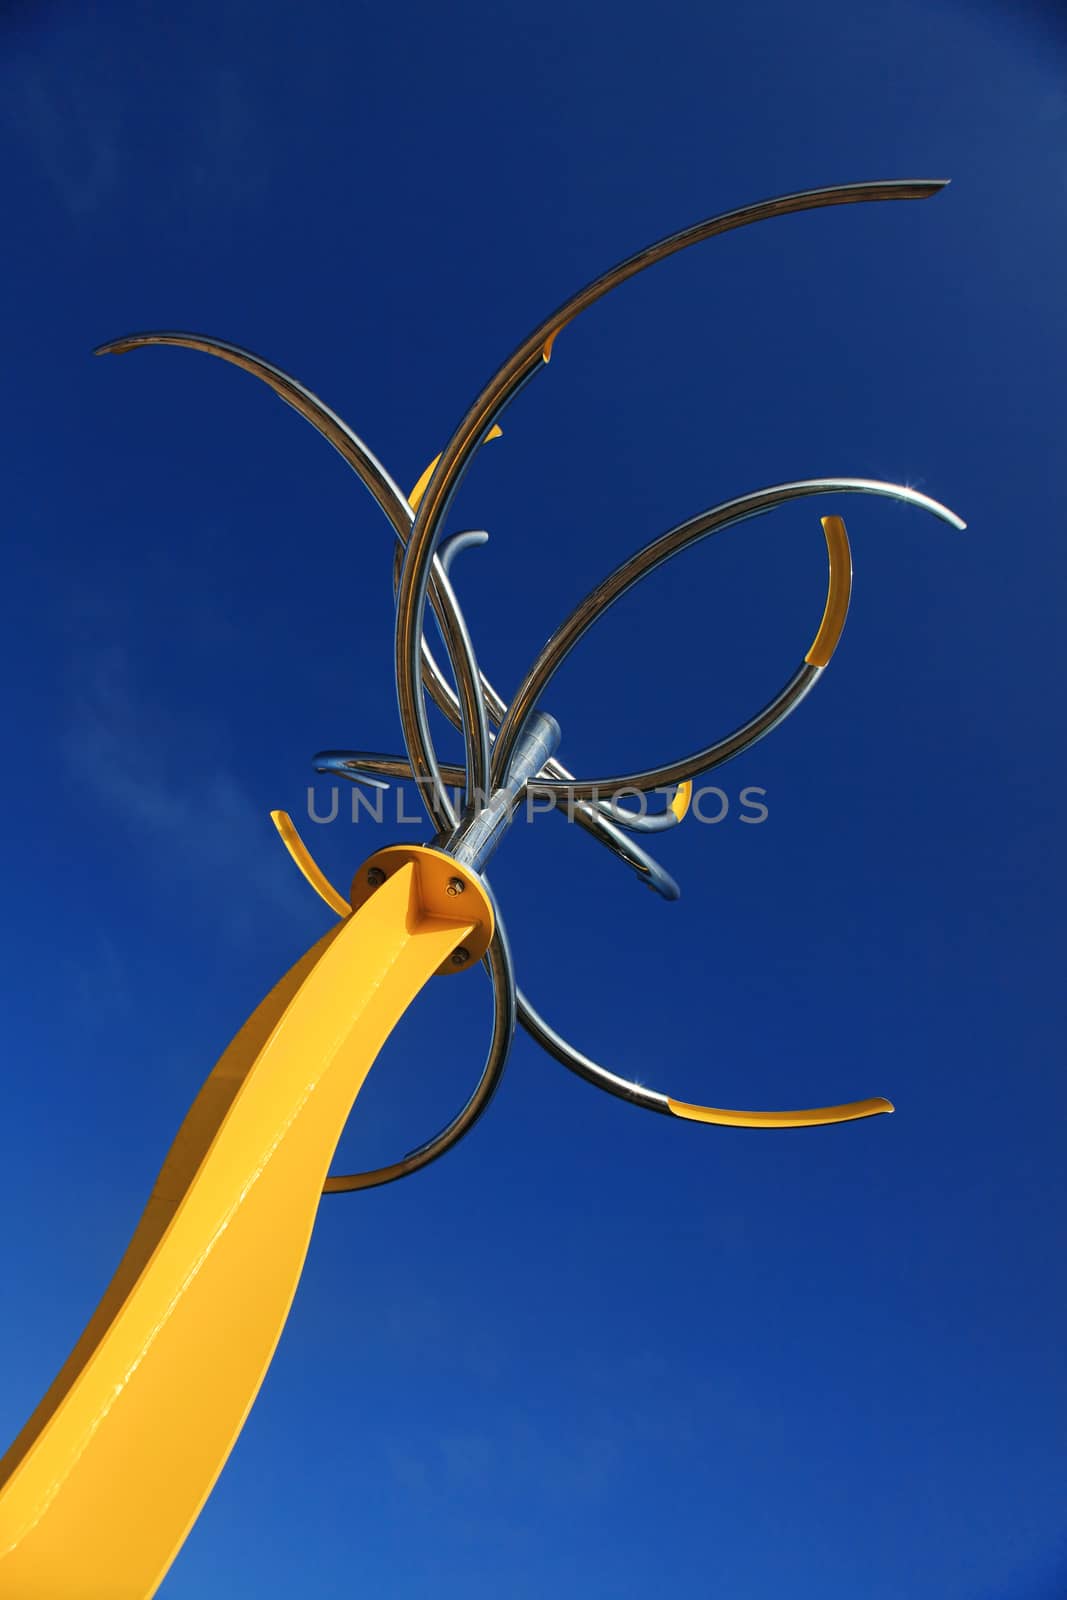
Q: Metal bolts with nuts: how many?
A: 3